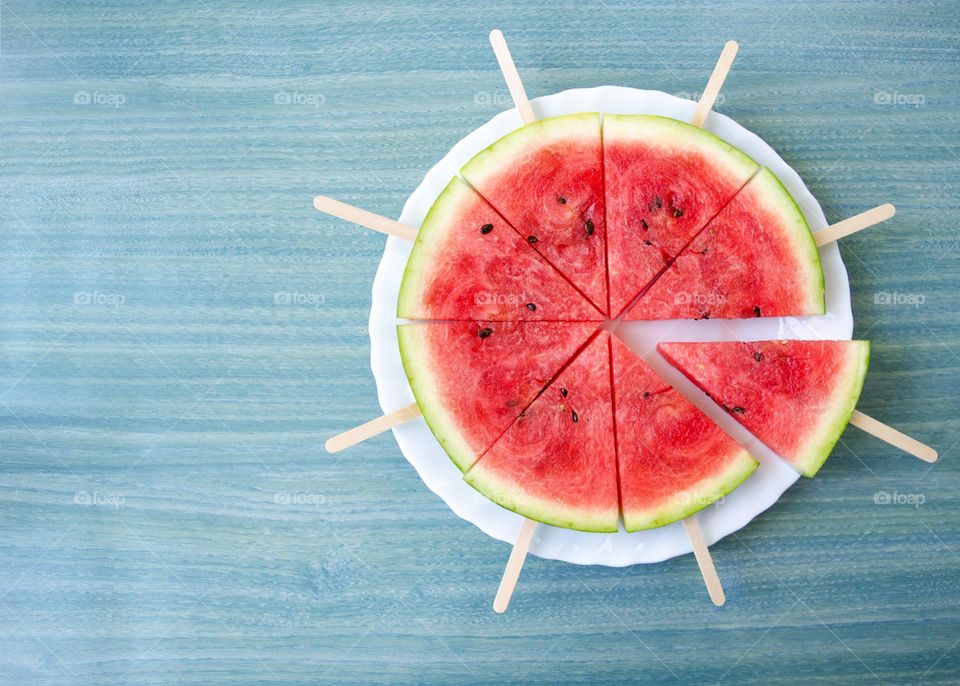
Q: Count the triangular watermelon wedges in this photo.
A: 8